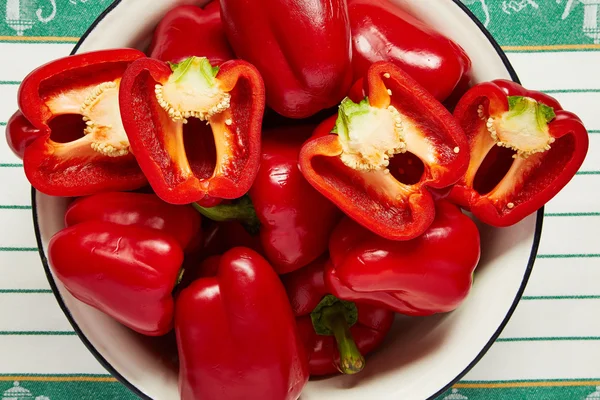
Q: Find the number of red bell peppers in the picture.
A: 13